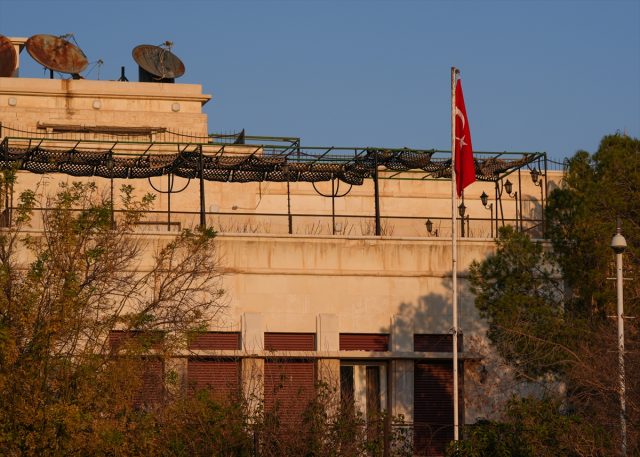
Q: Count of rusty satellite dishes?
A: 3